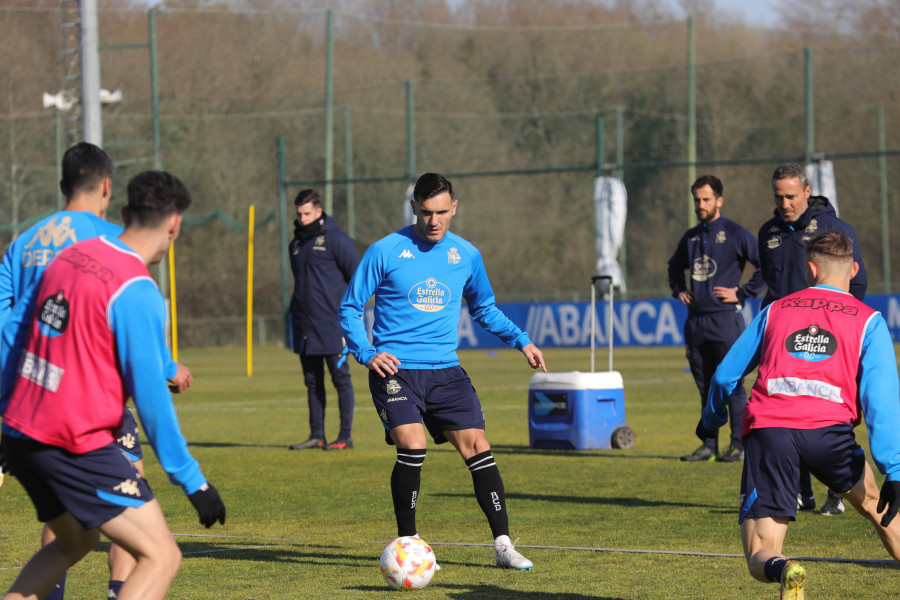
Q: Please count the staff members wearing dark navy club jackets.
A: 3